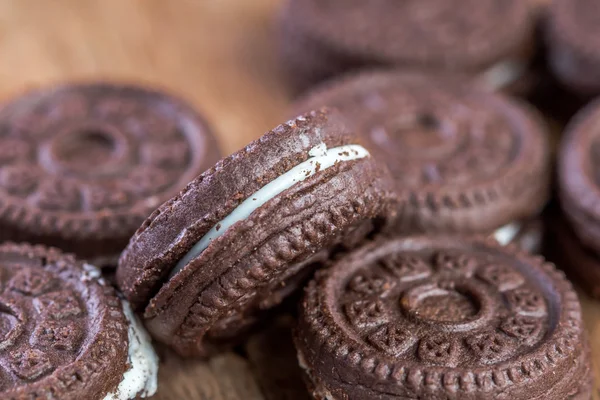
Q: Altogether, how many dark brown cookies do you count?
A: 8